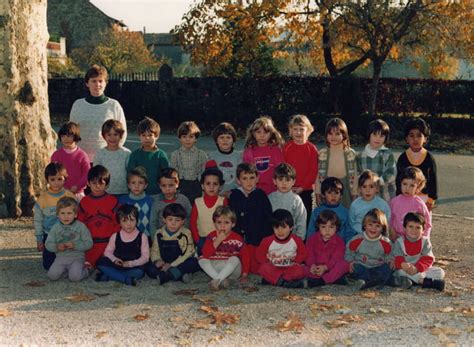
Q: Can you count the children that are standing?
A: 10